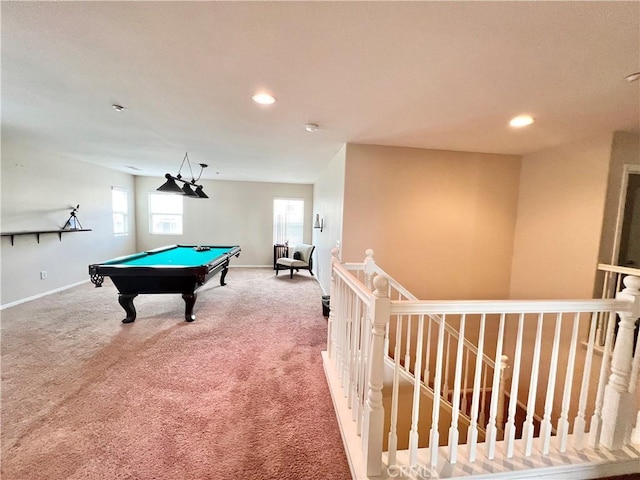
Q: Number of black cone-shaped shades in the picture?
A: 3